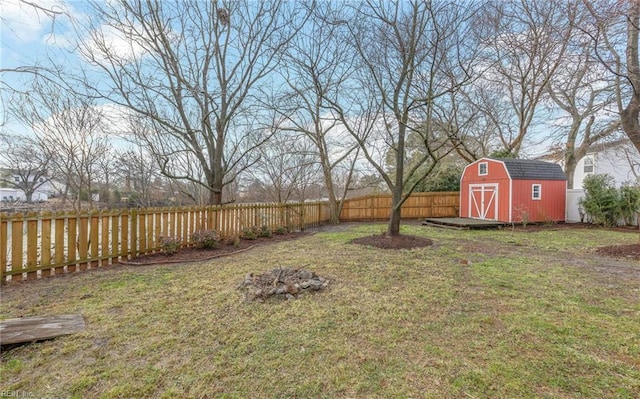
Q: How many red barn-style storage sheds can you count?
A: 1